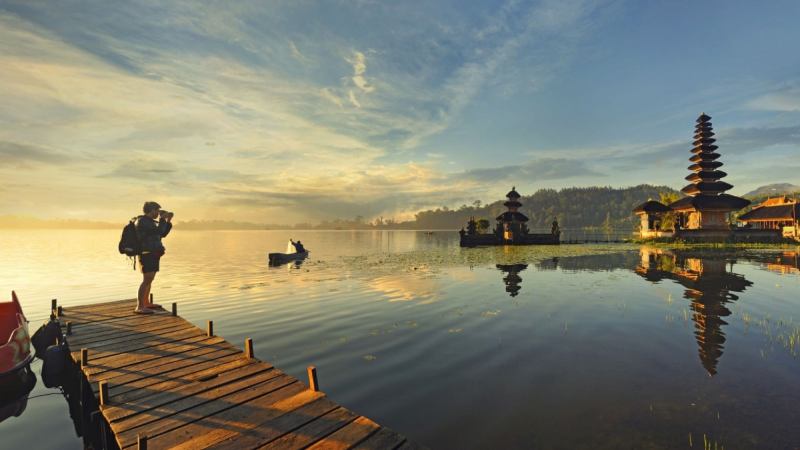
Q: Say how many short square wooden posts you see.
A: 11